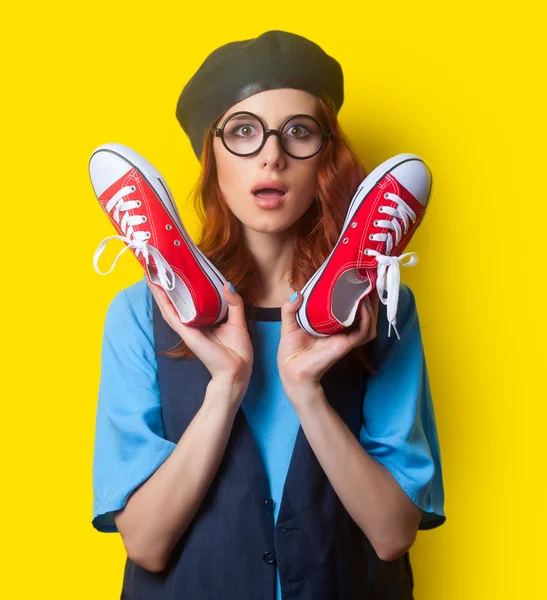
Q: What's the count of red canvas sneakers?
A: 2